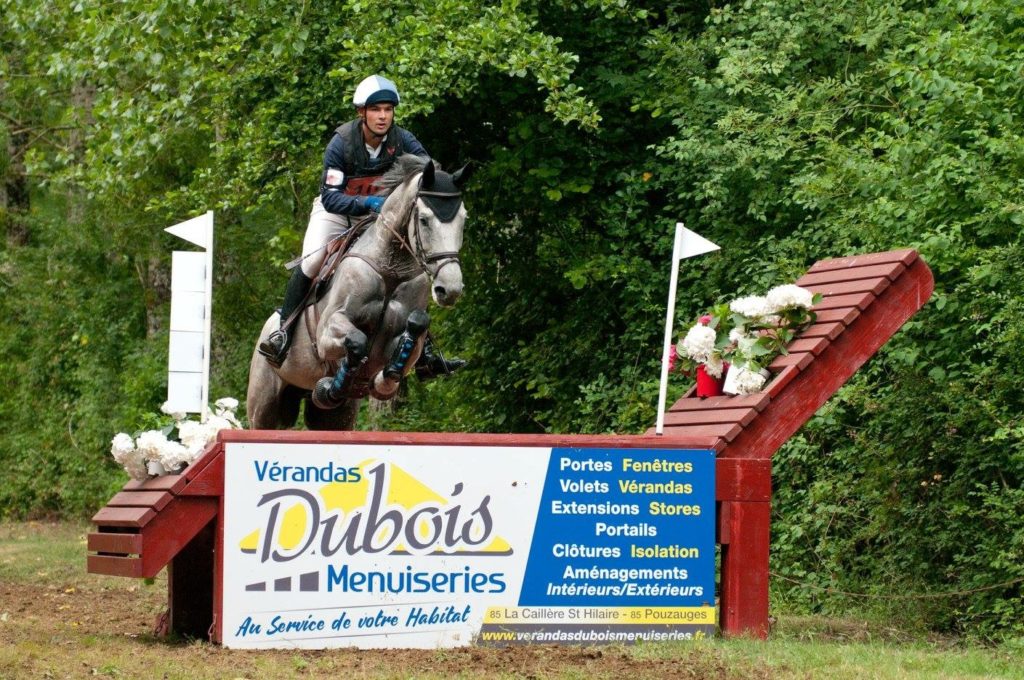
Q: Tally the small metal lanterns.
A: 0